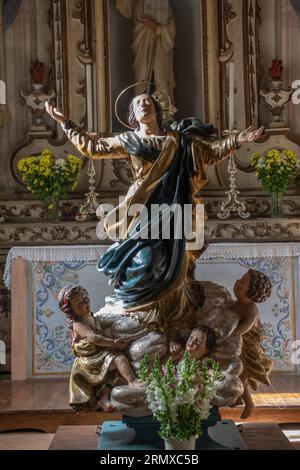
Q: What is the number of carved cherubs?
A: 3